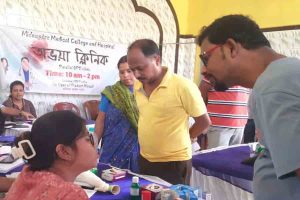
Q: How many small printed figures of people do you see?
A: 2